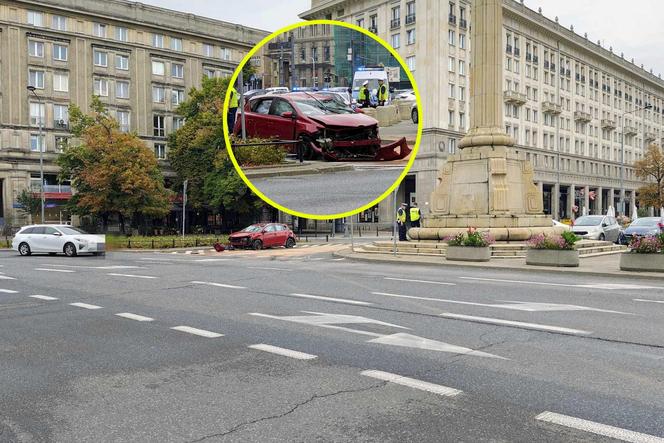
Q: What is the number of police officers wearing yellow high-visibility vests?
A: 5